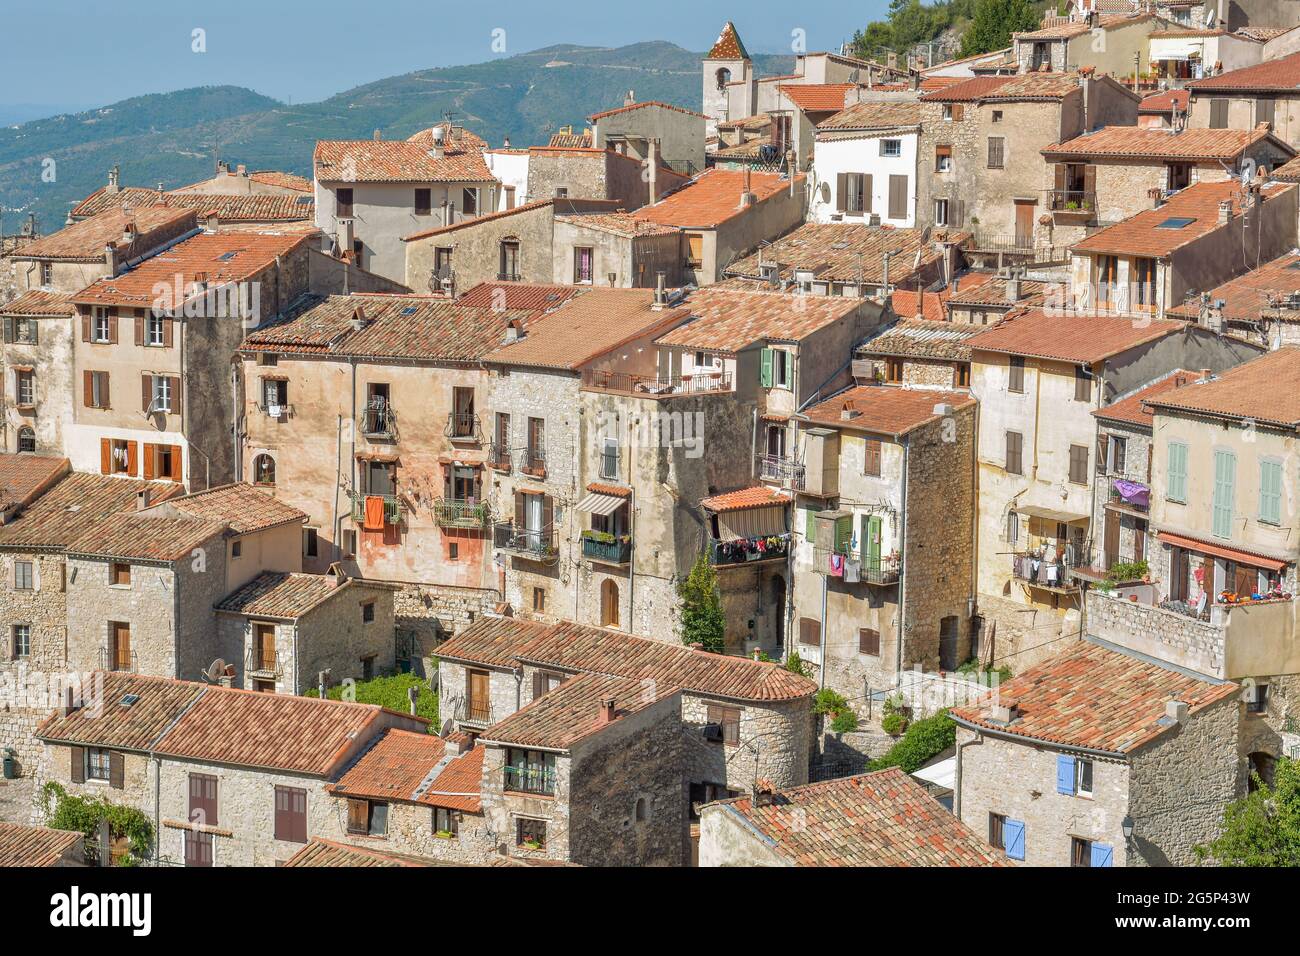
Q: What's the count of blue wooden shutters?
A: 3